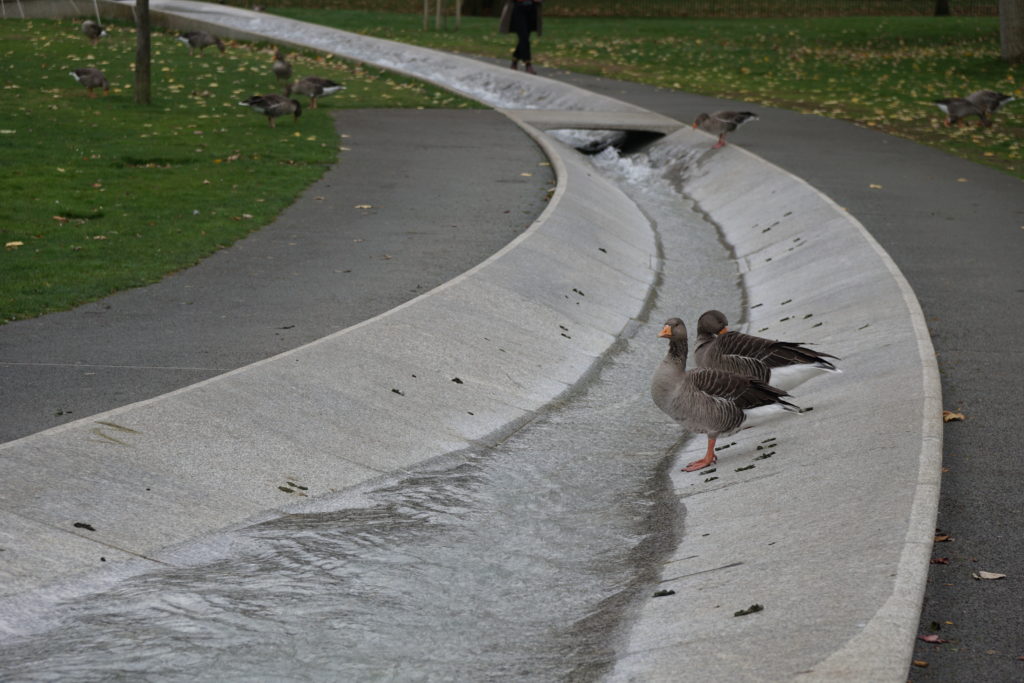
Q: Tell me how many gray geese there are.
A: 11